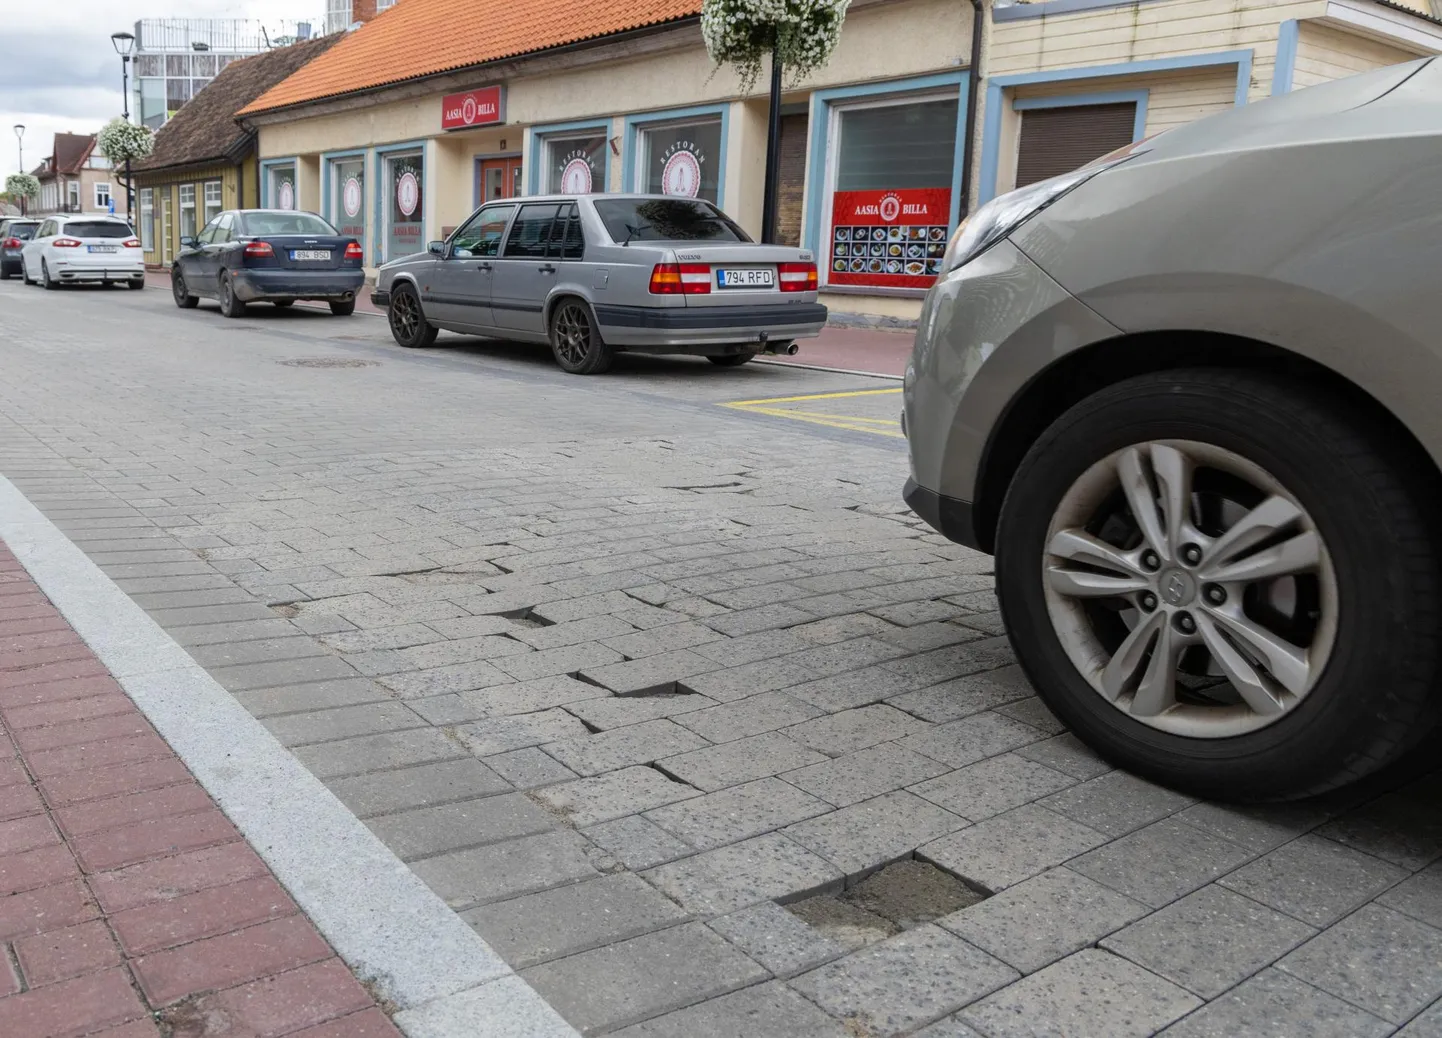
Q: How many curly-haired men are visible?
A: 0